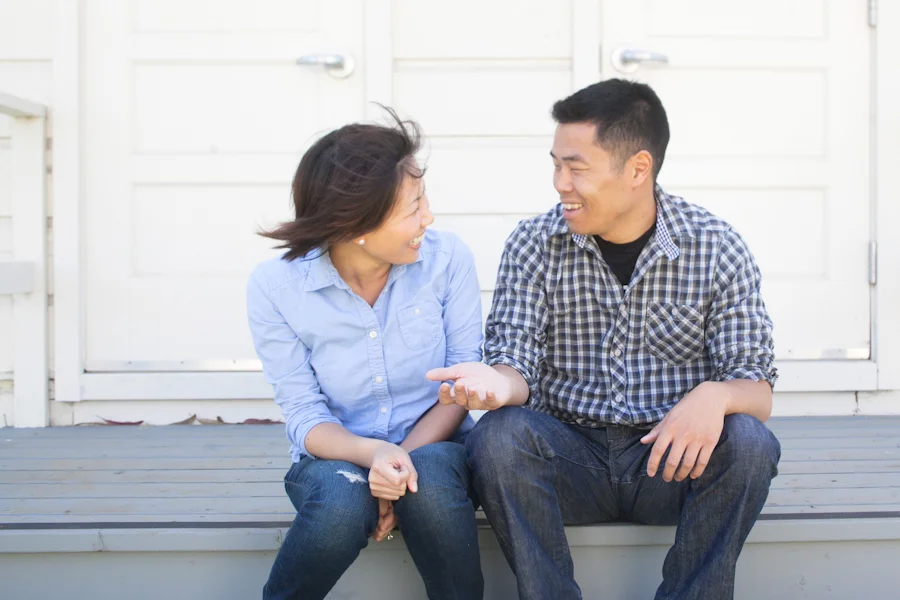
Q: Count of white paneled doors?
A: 2